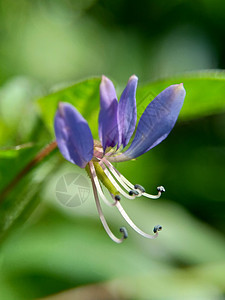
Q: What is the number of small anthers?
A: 6